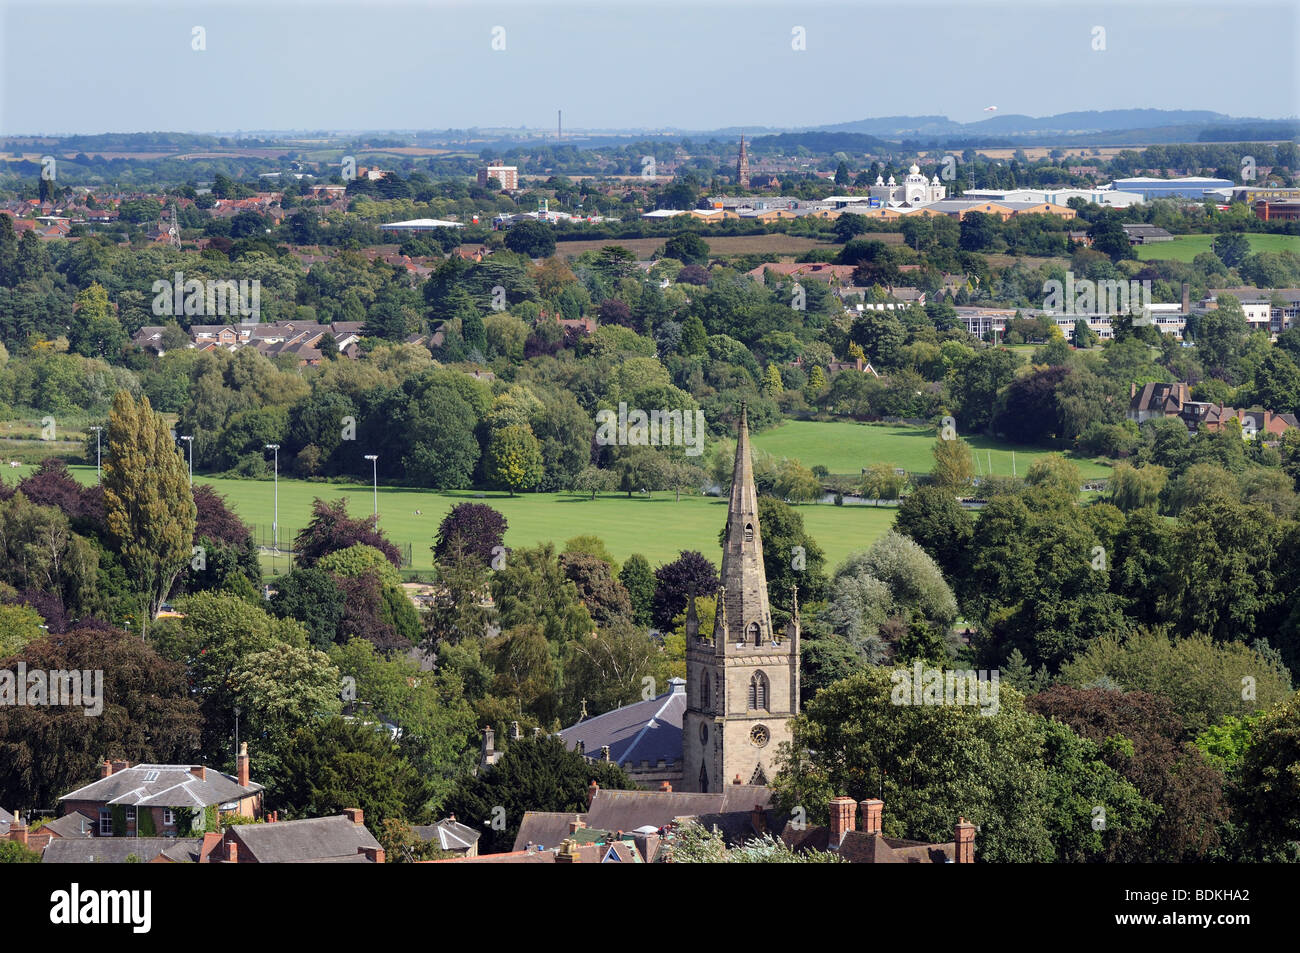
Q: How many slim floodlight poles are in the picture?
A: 4